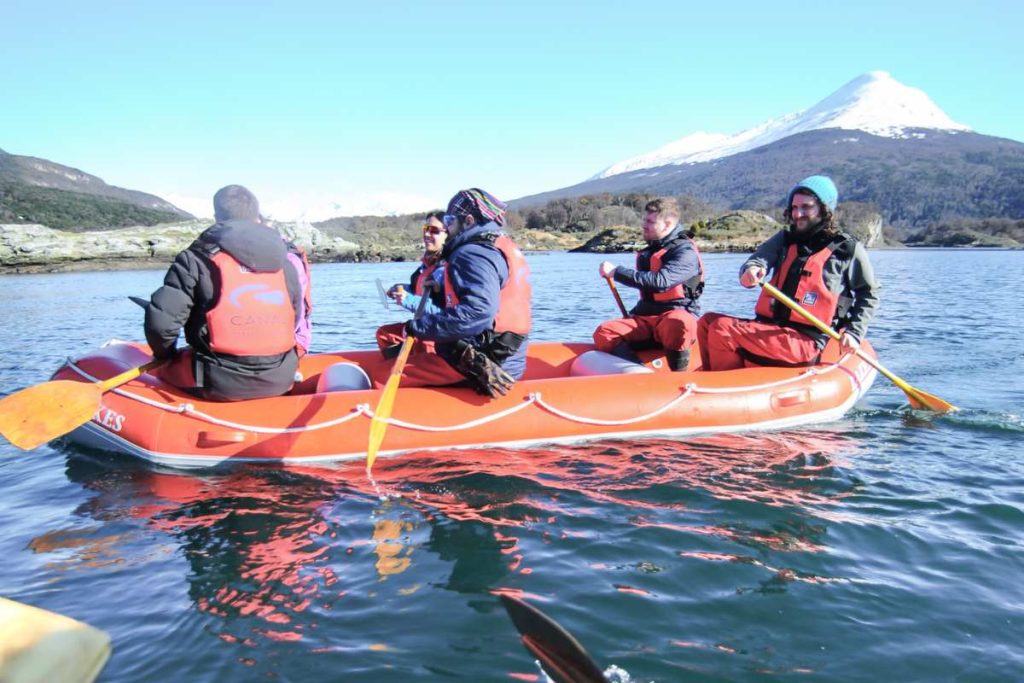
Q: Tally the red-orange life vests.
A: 6